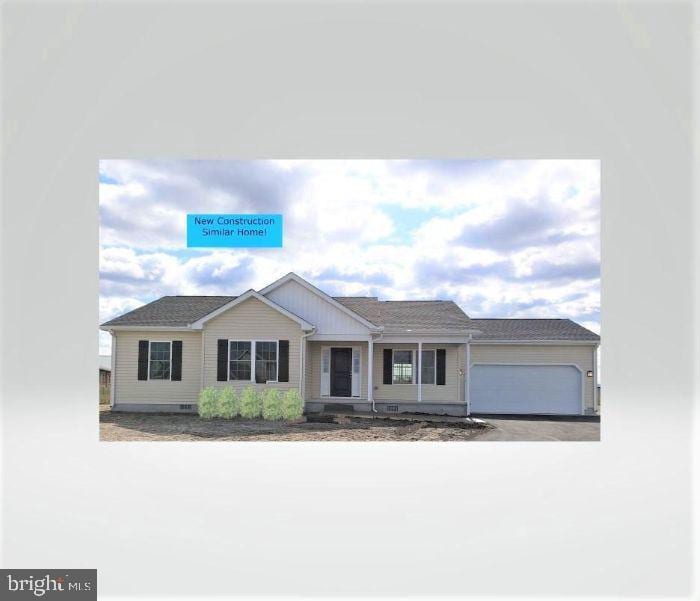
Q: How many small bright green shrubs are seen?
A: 5